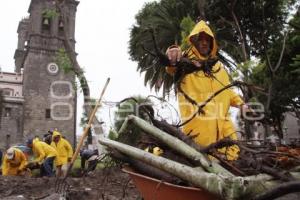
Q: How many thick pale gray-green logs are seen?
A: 2